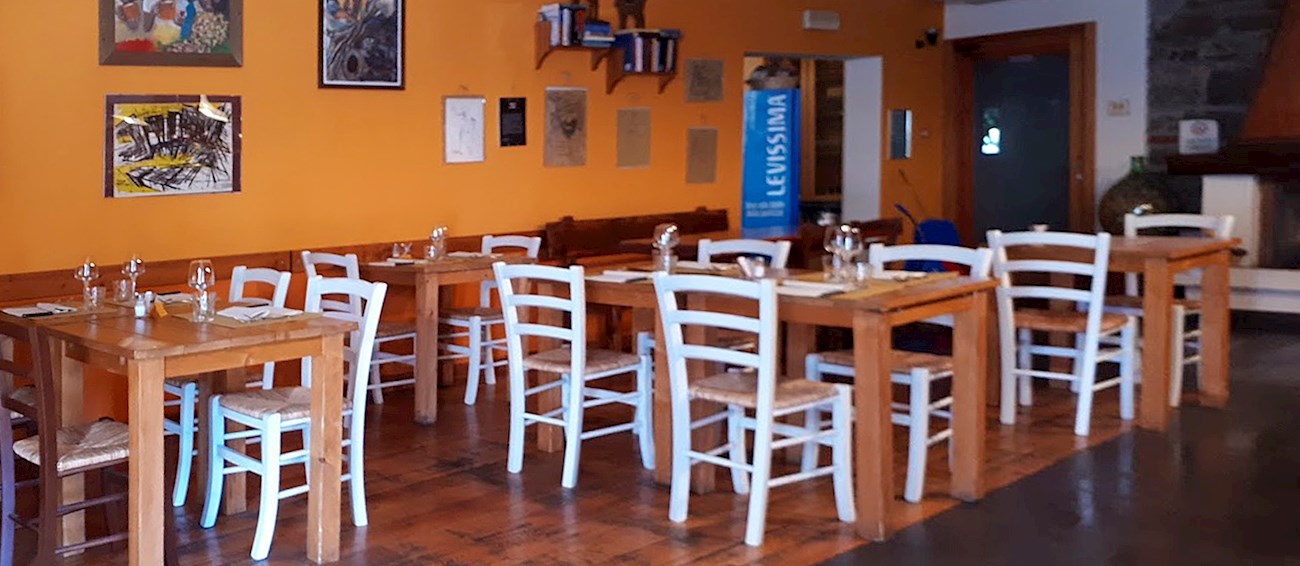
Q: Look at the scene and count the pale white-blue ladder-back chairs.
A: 10